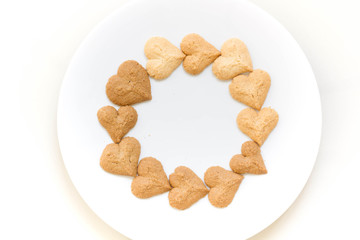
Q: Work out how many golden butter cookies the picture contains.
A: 12